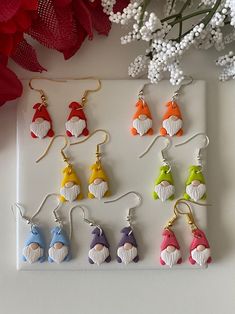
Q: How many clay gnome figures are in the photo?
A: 14